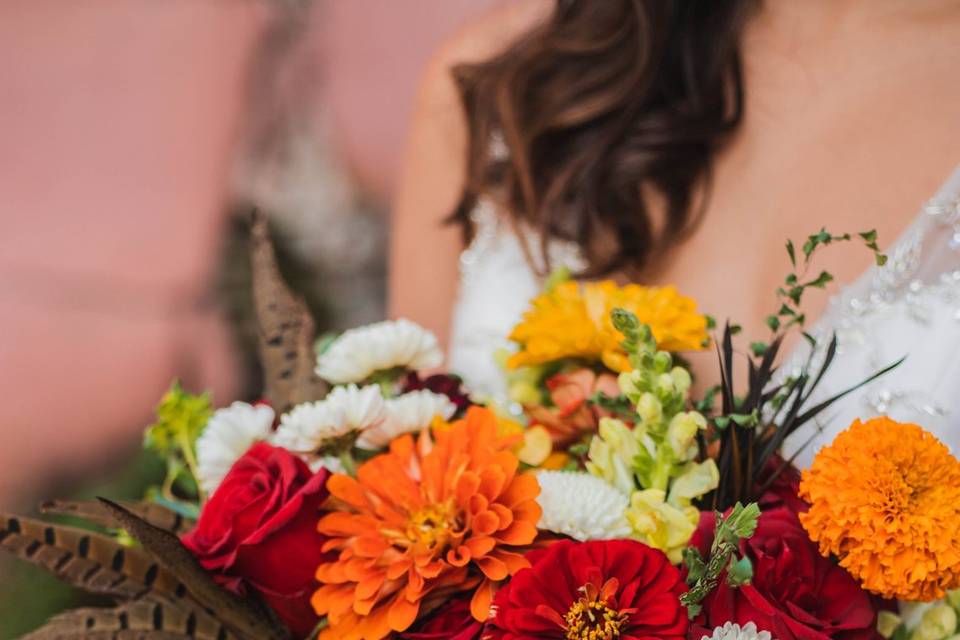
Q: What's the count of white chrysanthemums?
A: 6